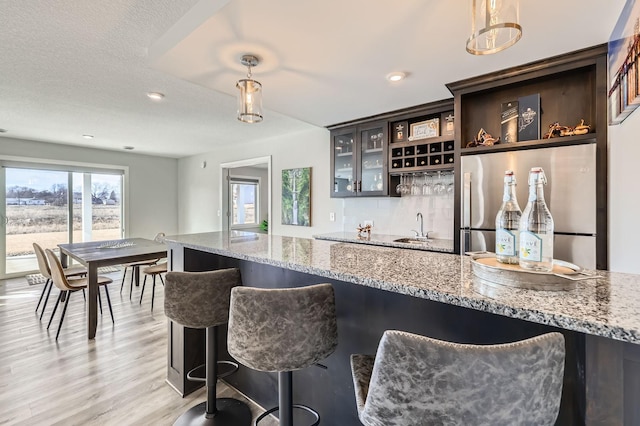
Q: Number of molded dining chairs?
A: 4